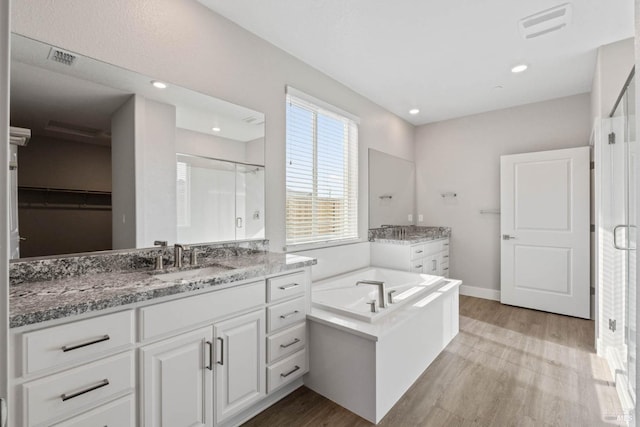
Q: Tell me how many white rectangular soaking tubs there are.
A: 1